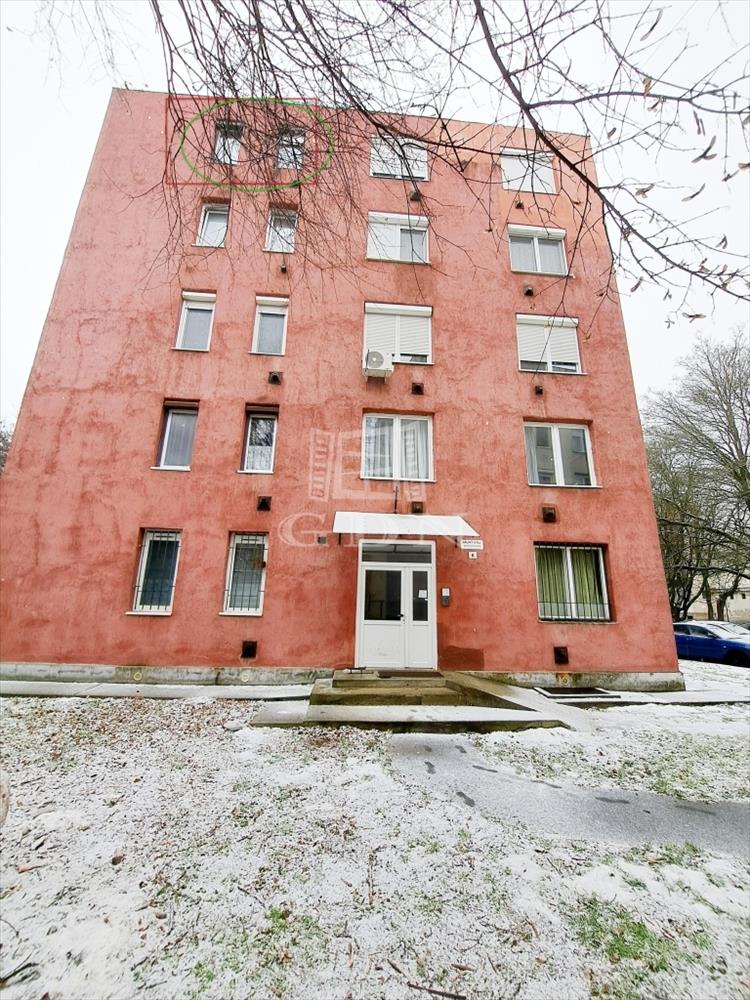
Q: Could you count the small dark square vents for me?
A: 12